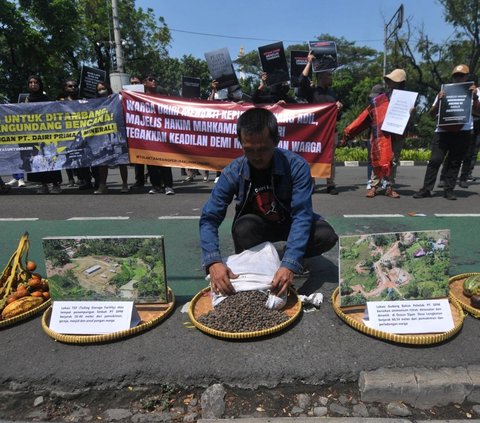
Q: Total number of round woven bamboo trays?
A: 5